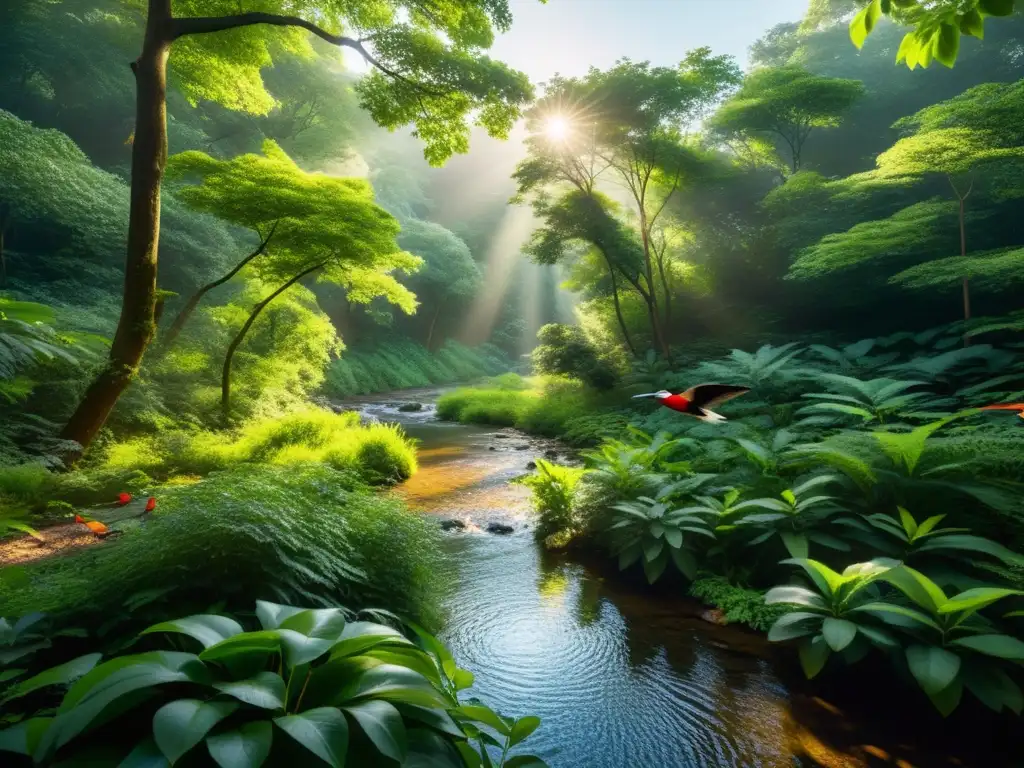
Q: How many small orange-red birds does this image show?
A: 3